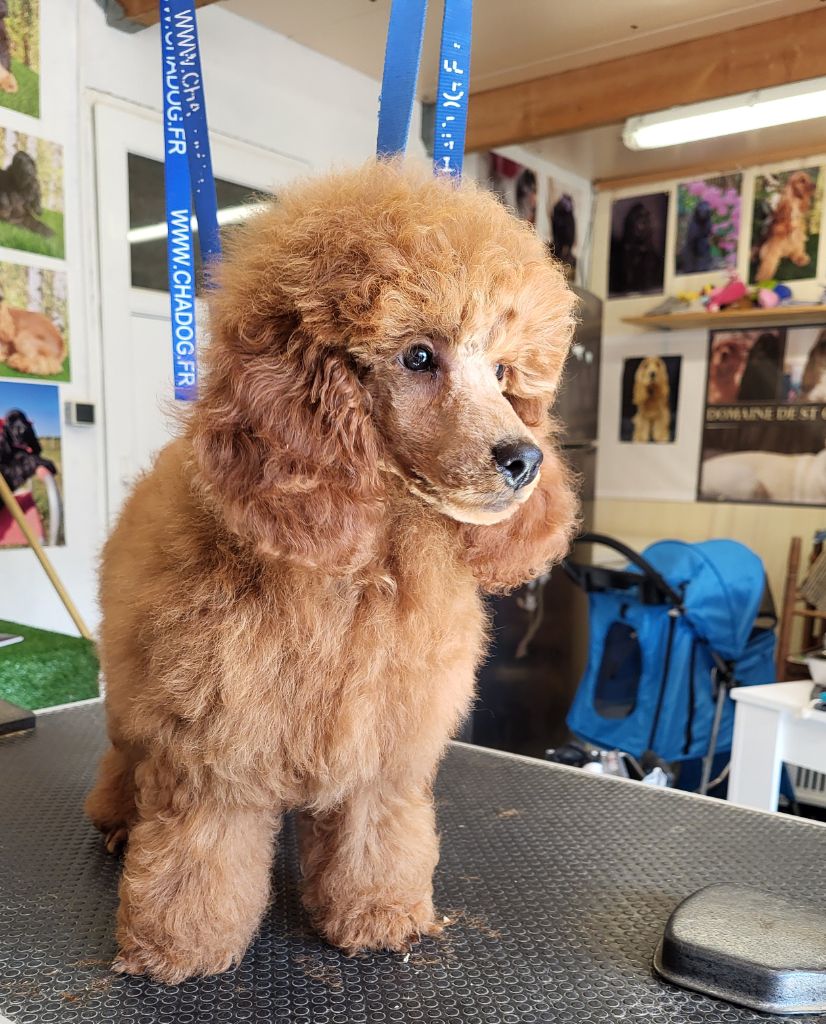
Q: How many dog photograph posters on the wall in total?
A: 11